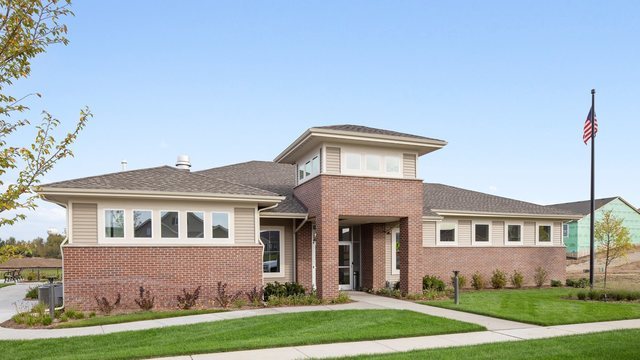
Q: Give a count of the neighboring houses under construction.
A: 1